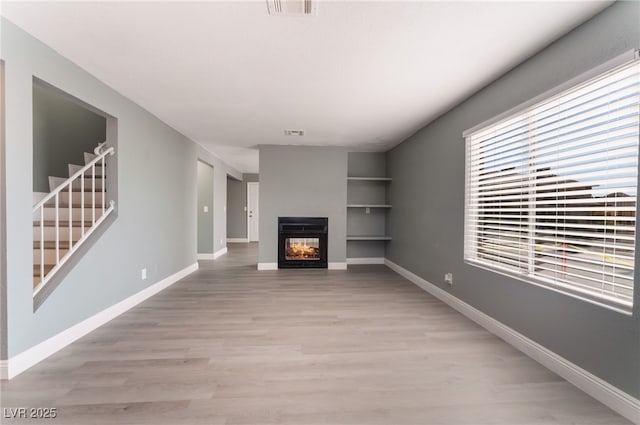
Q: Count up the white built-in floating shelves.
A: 3